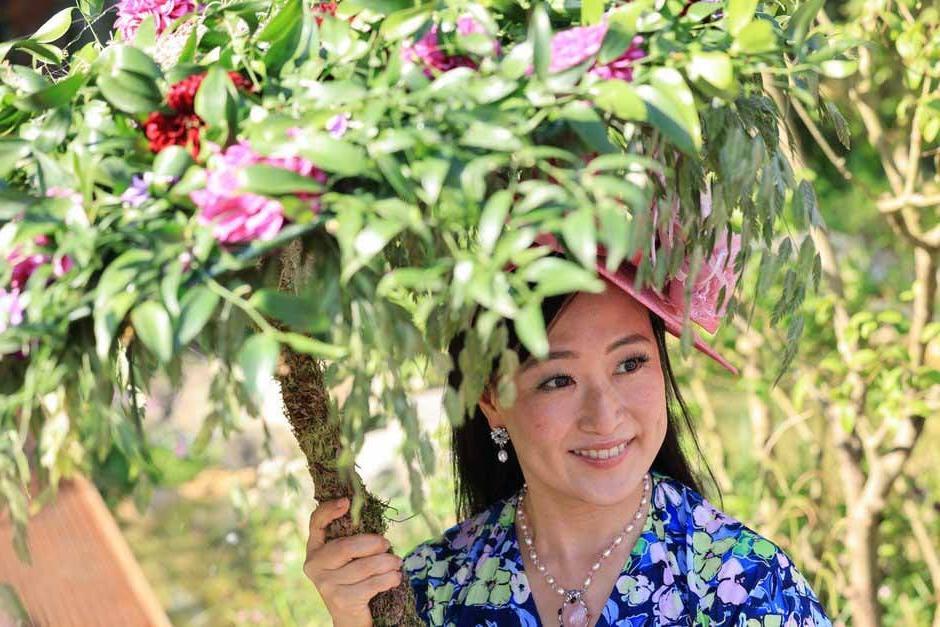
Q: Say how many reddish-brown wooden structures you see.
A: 1